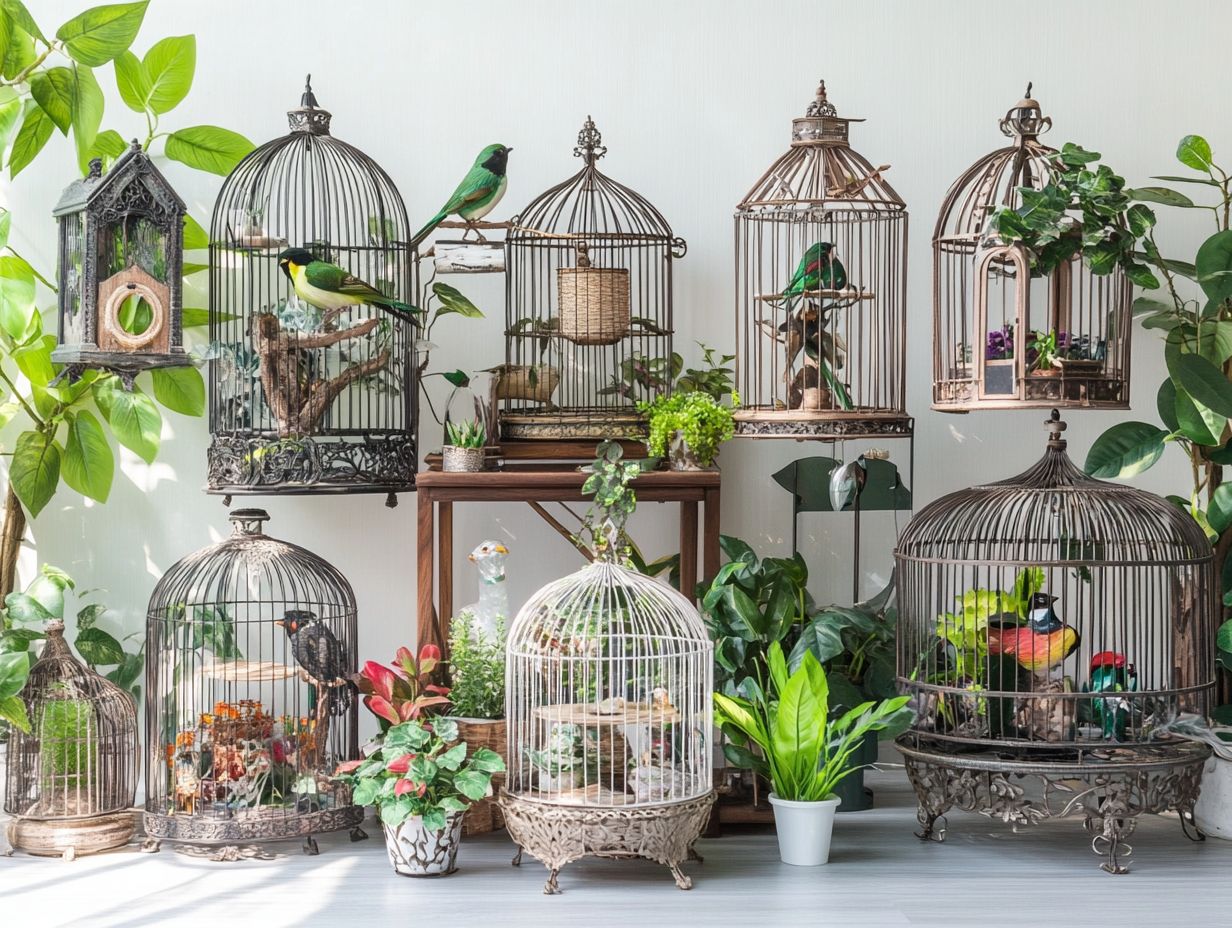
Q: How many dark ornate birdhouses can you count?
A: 1